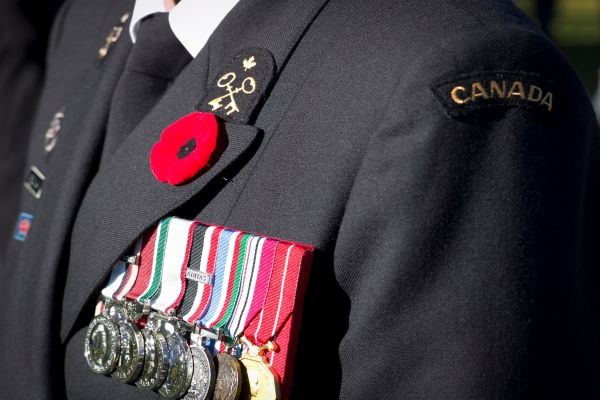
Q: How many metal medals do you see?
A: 7